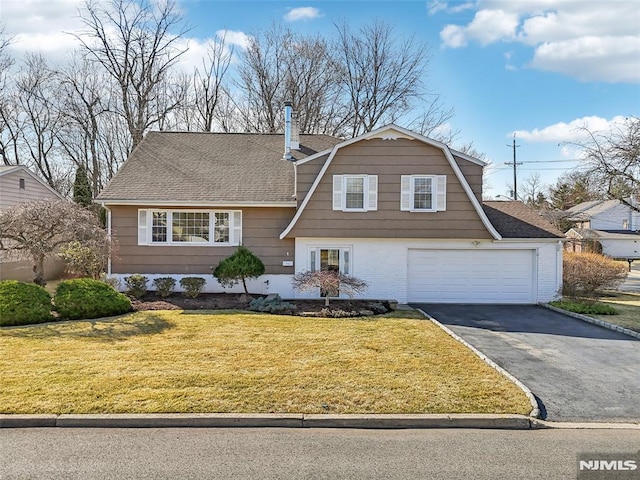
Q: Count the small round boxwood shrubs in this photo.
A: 3